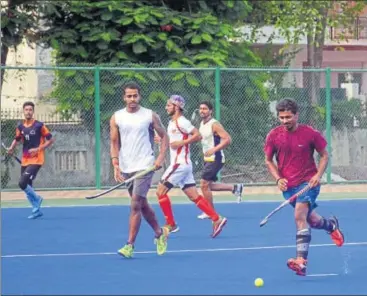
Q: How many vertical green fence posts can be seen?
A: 3